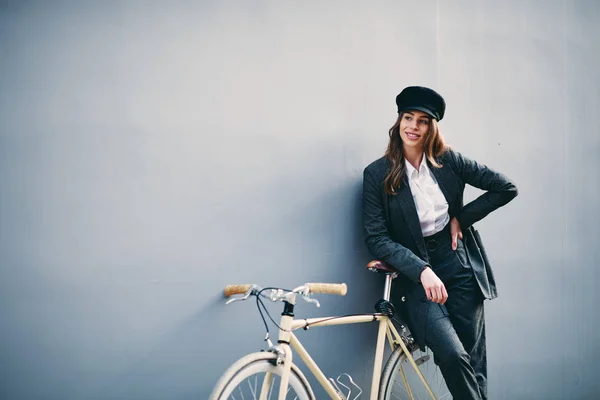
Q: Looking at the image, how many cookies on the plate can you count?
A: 0